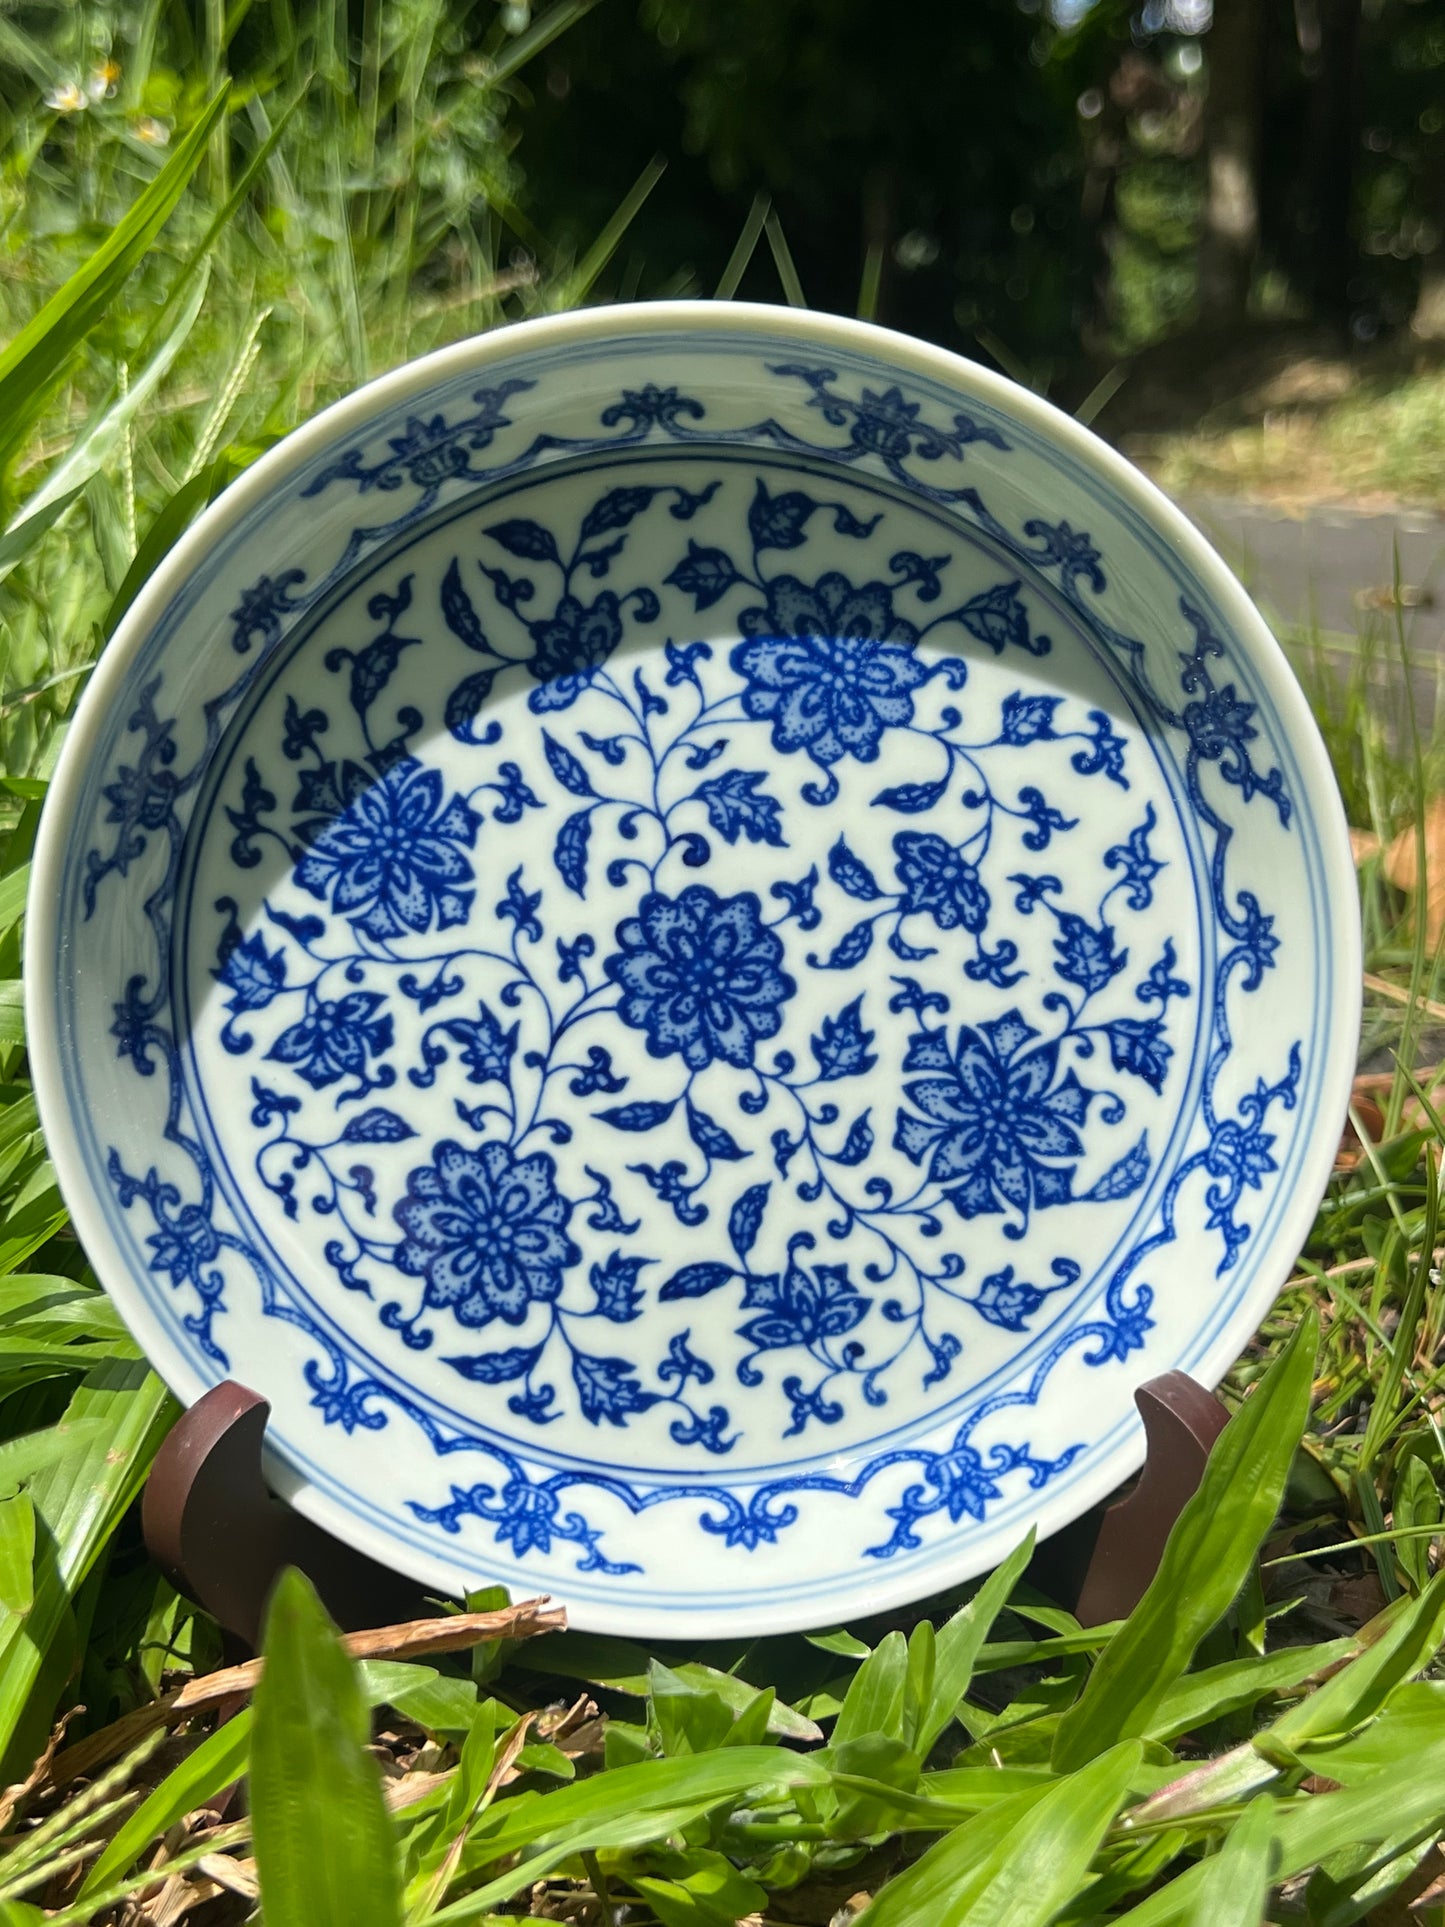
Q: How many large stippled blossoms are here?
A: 5